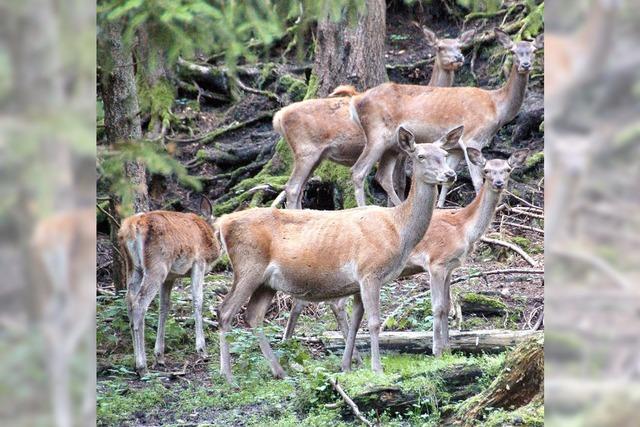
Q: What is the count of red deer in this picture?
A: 5